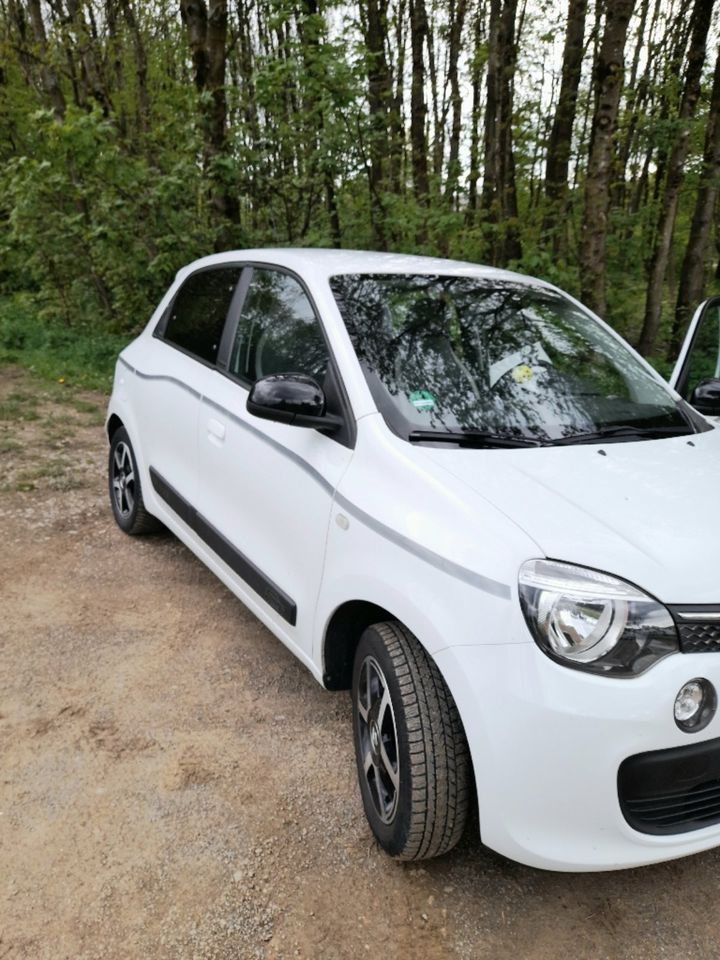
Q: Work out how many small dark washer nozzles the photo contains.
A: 2